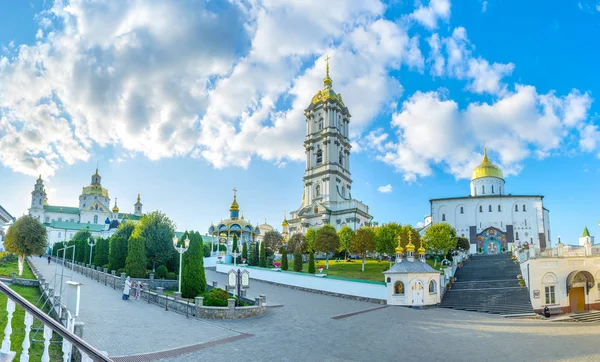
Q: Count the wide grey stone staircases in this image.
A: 1